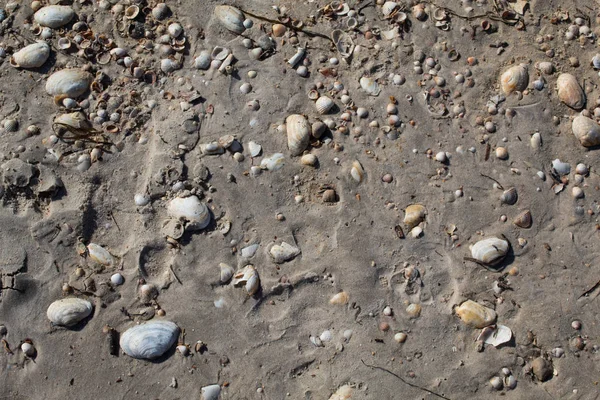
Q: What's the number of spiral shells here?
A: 0